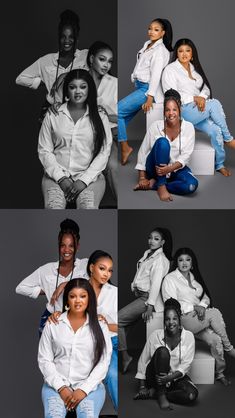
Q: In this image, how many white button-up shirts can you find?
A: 12